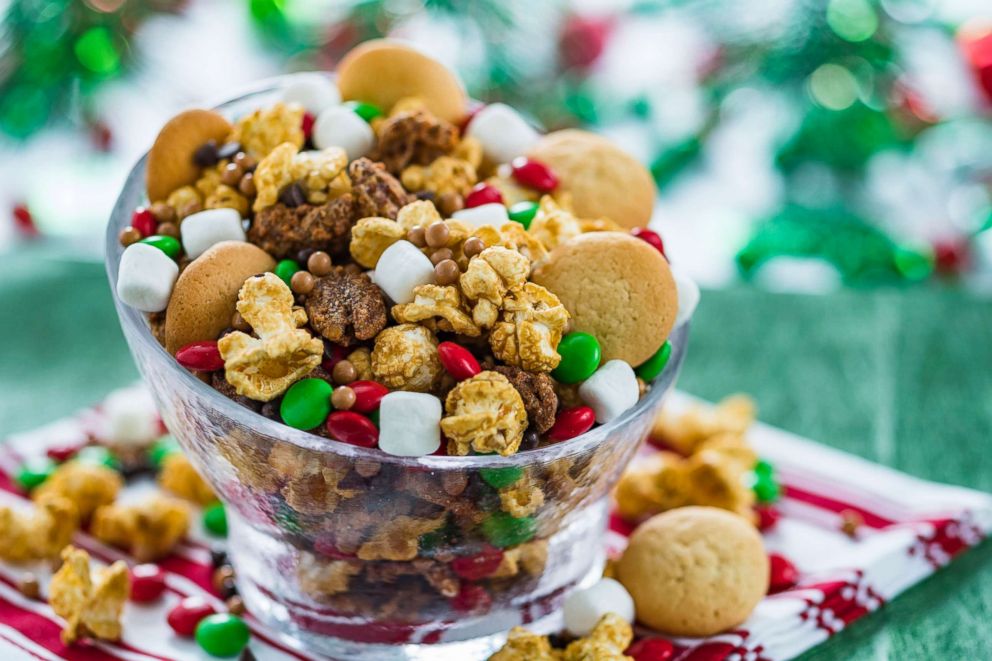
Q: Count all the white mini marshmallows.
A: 12